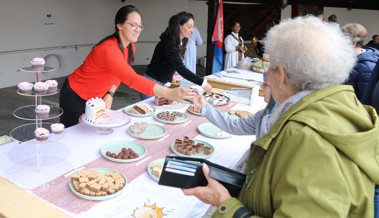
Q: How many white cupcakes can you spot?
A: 7